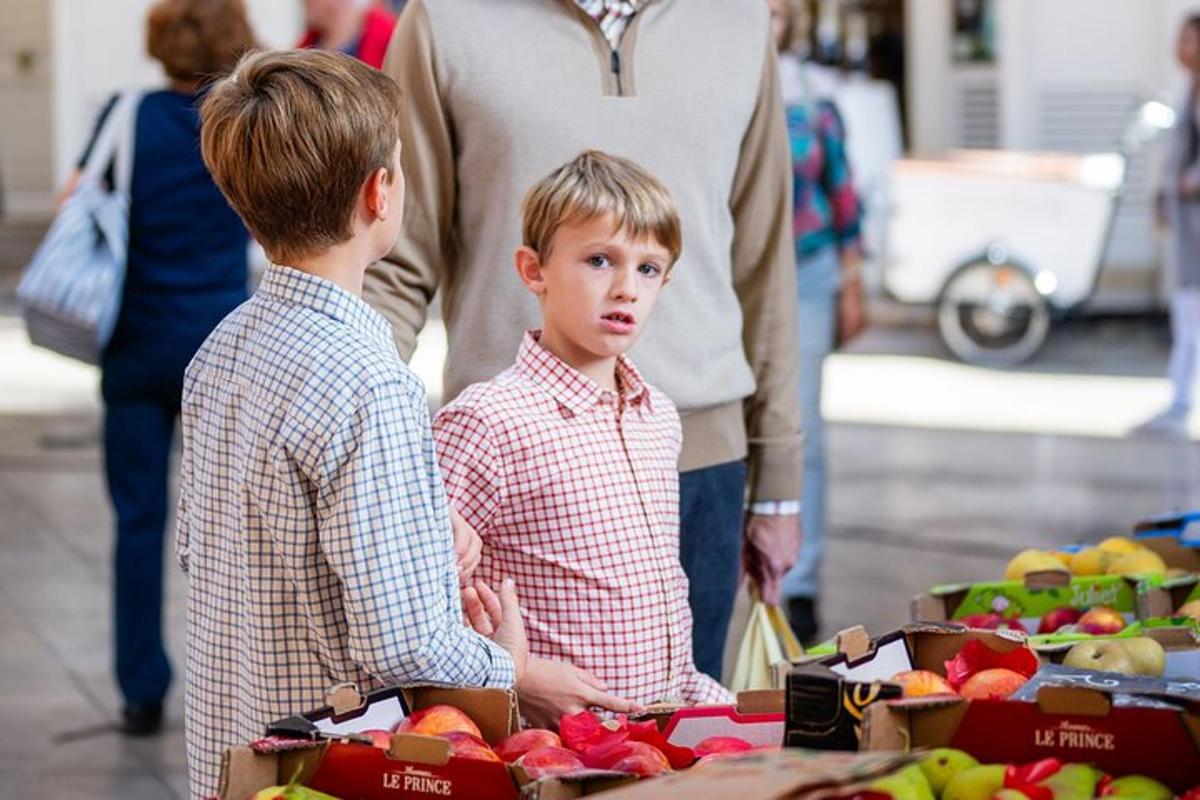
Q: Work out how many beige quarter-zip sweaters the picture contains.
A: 1